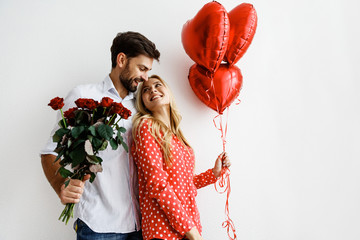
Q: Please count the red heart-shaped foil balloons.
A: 3